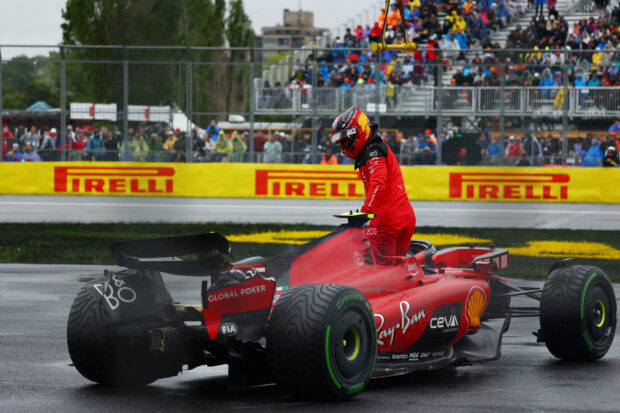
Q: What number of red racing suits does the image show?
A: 1